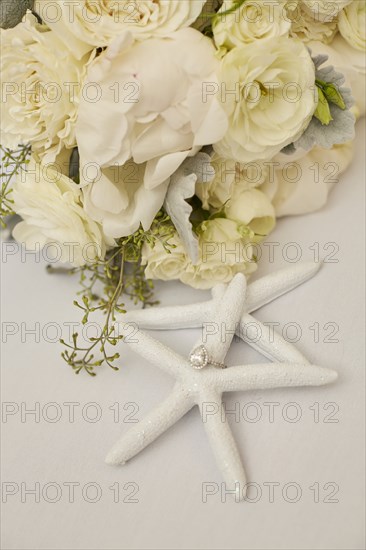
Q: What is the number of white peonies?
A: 1